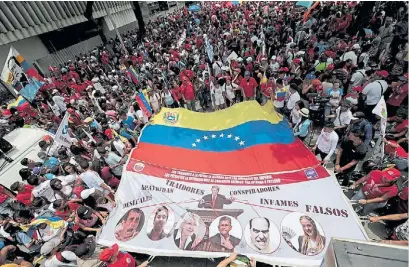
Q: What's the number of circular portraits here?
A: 6